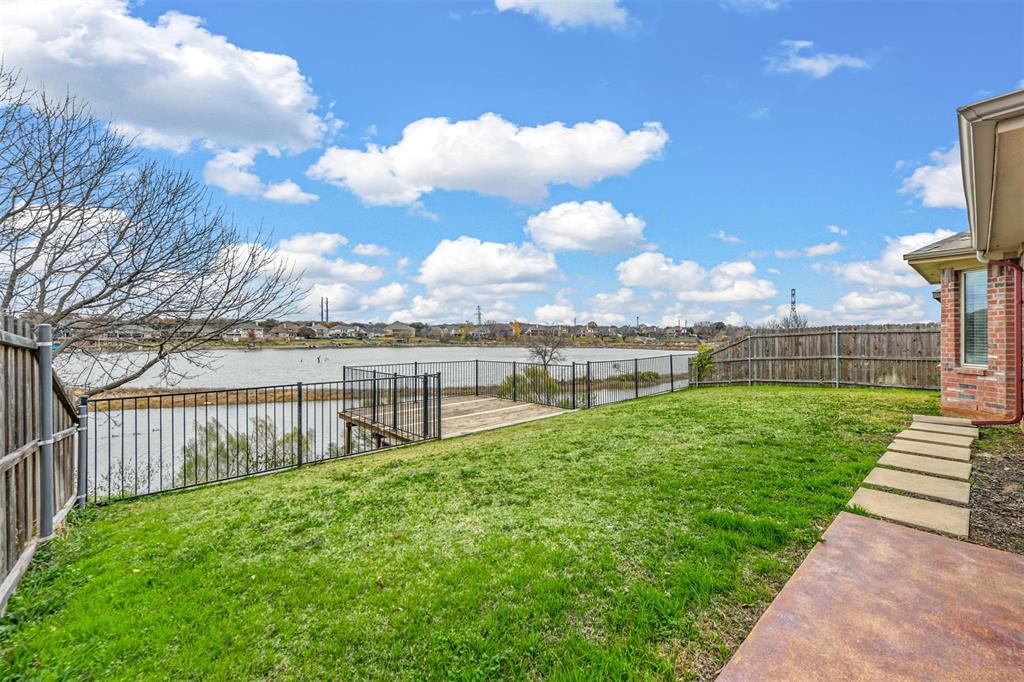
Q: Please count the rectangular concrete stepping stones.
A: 7